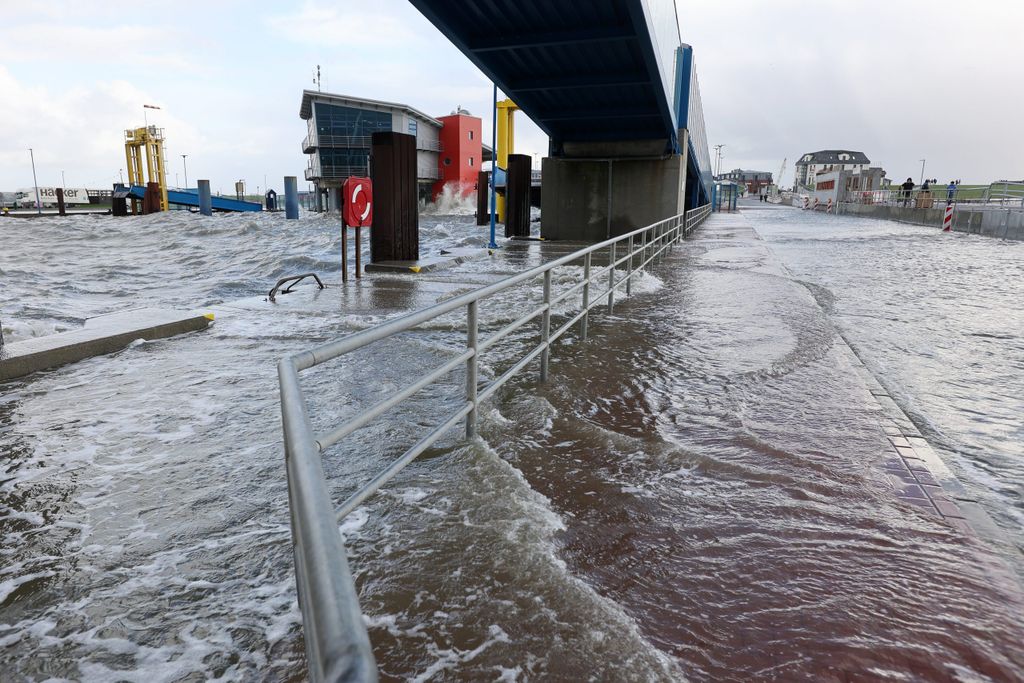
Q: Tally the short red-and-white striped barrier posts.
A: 4